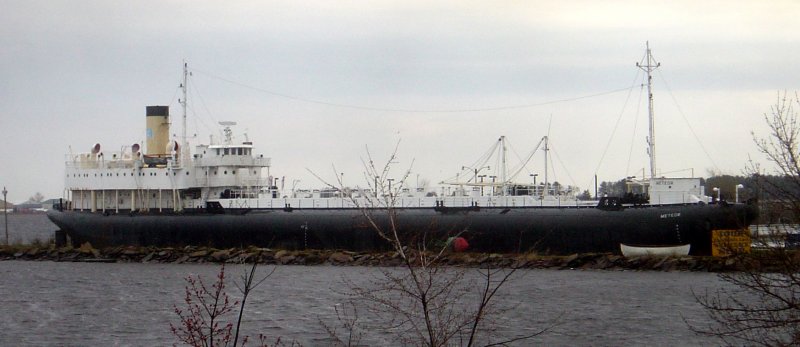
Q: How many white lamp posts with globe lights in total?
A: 2